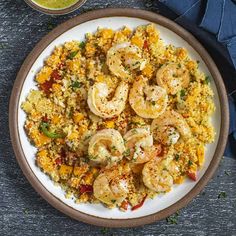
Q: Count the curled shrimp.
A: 9